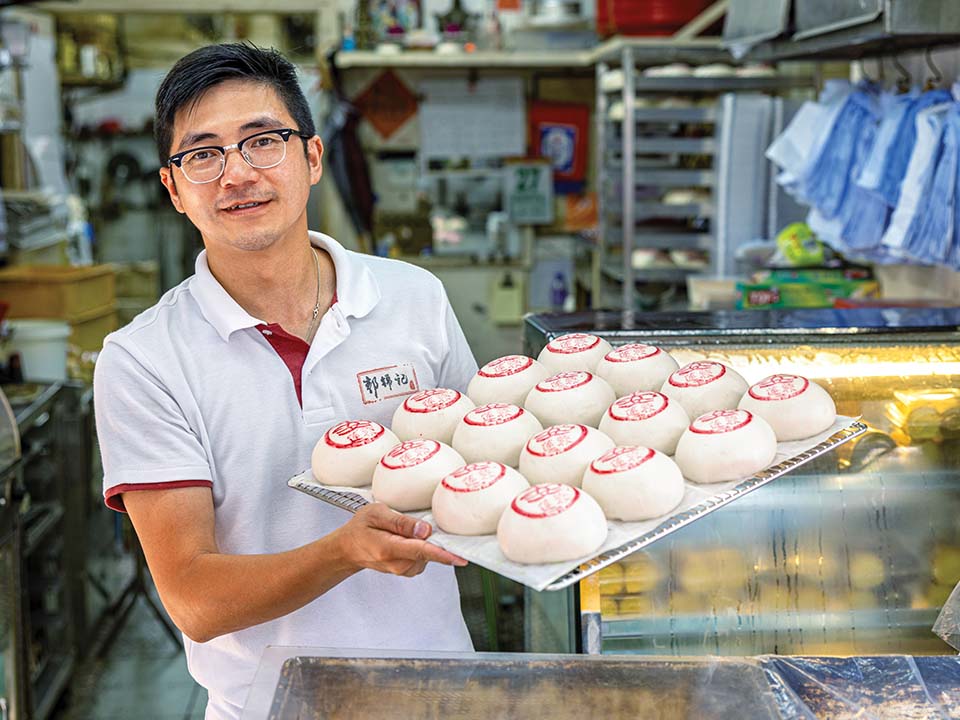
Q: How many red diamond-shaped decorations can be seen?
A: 1